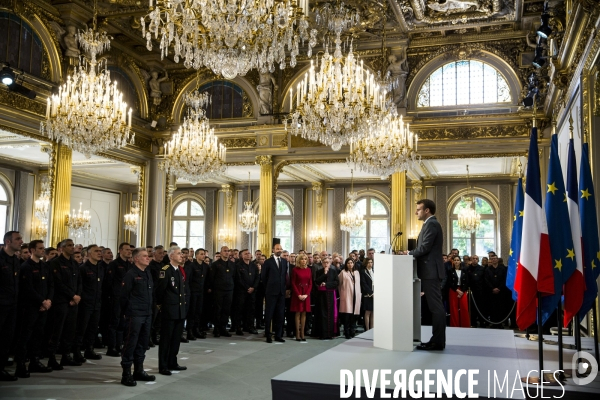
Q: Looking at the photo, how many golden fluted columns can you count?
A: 3